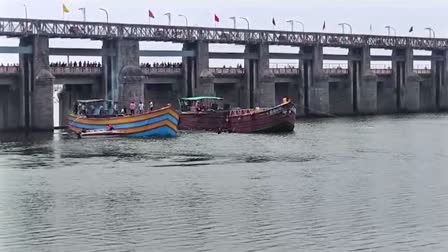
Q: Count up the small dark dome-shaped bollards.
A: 0